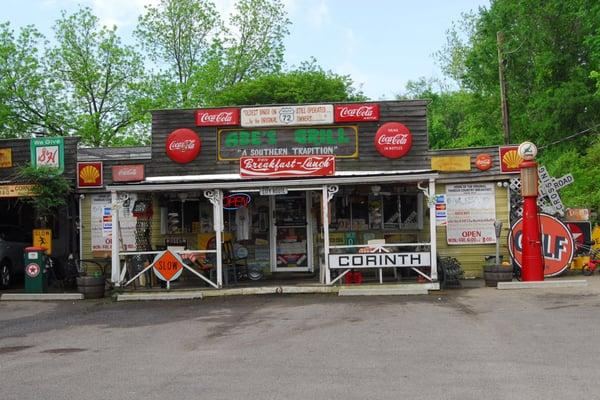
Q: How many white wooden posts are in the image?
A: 4